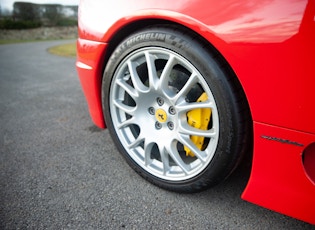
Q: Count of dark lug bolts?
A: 5